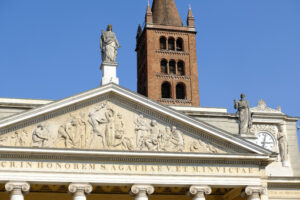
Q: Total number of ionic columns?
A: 5